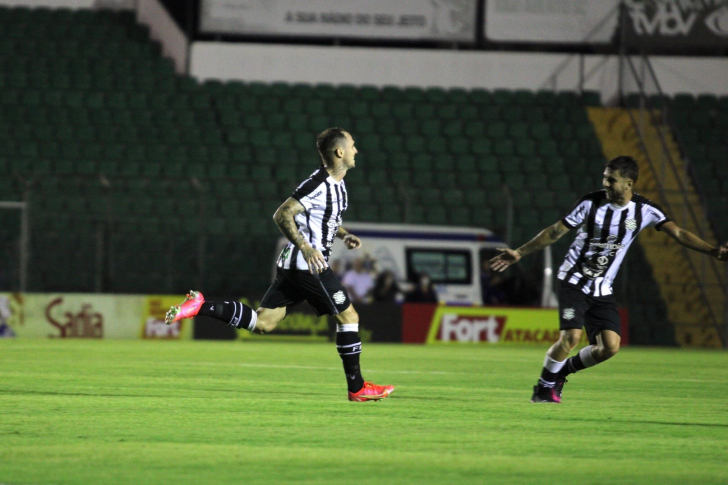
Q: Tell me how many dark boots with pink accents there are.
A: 2